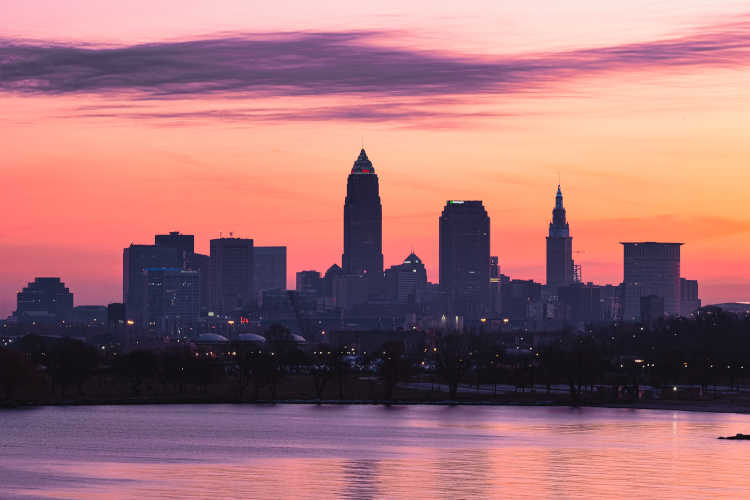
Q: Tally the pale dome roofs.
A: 3